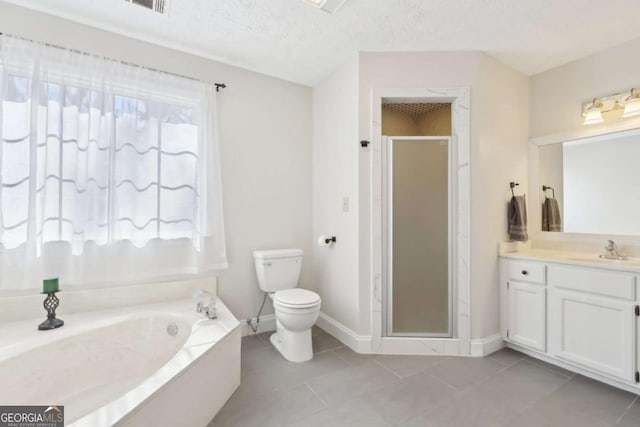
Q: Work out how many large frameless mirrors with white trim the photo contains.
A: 1